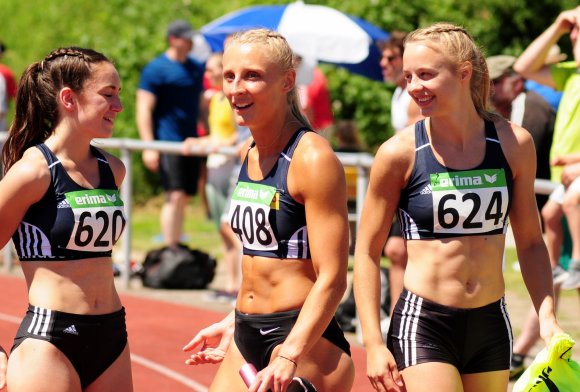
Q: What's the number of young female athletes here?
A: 3